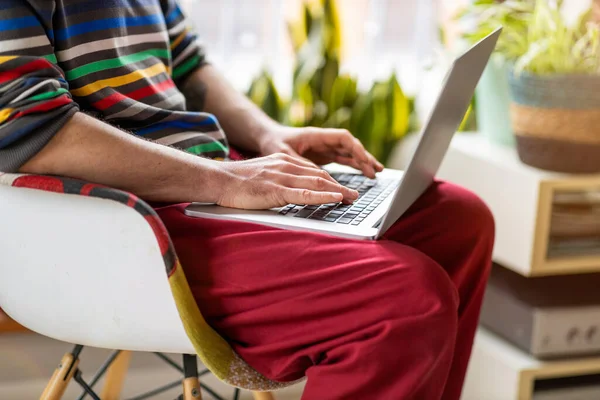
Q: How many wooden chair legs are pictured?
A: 4